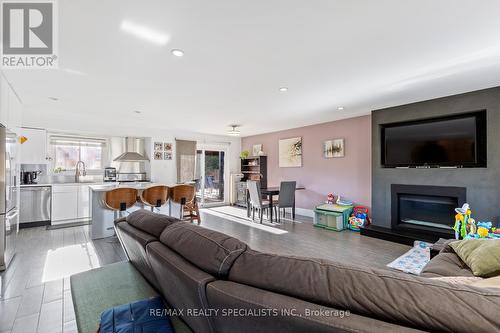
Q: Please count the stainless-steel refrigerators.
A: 1